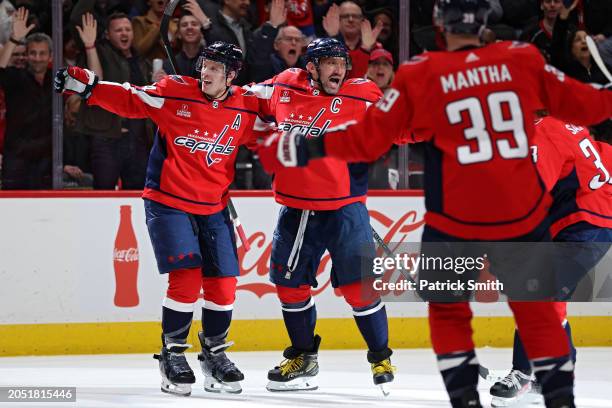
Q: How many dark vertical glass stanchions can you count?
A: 2